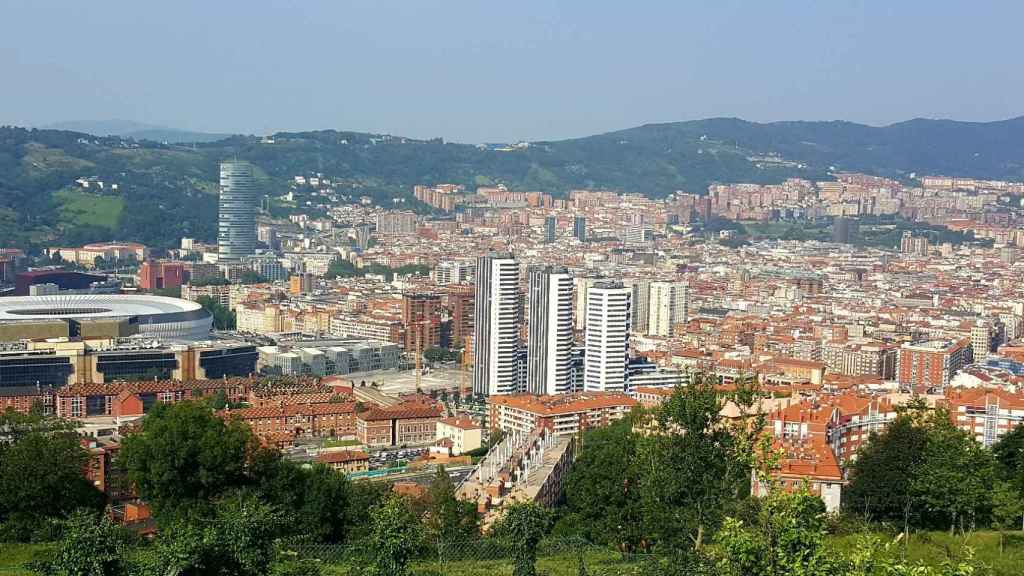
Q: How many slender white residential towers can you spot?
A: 3